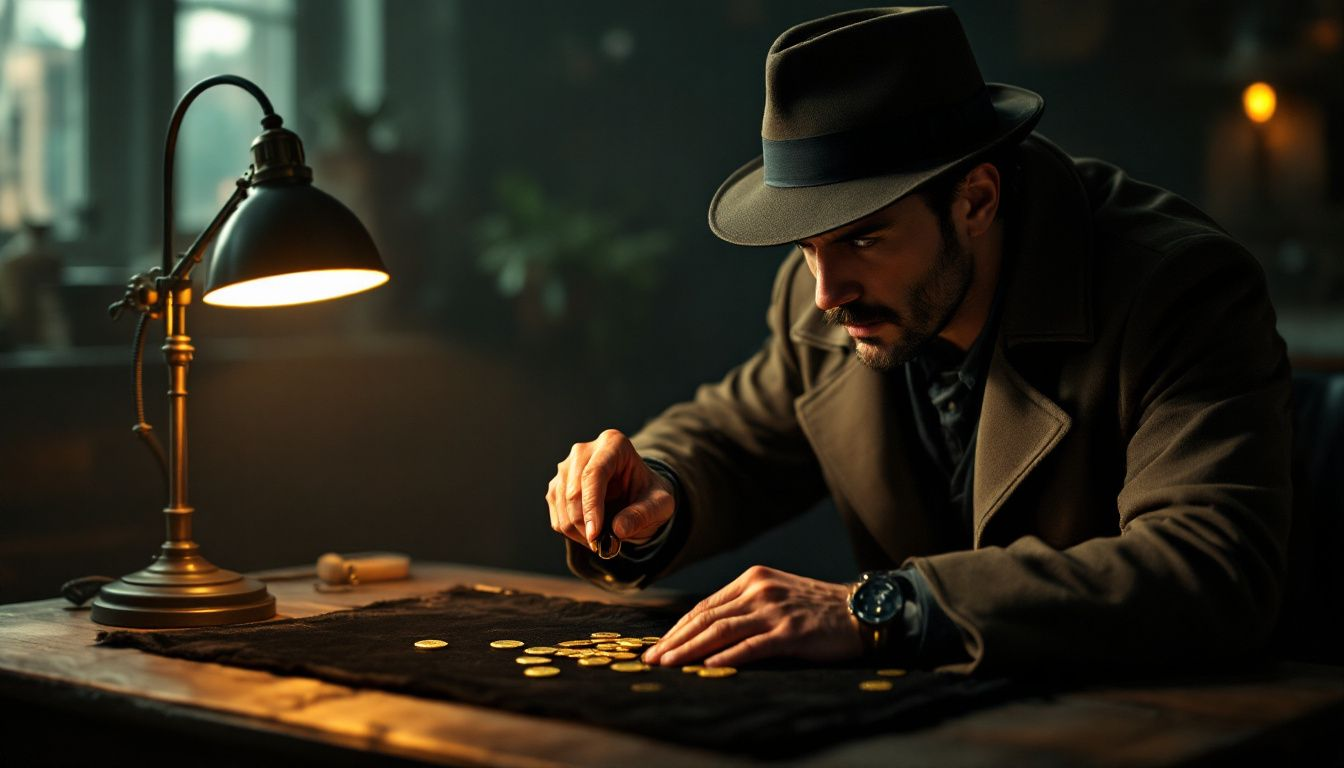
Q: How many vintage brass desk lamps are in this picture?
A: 1